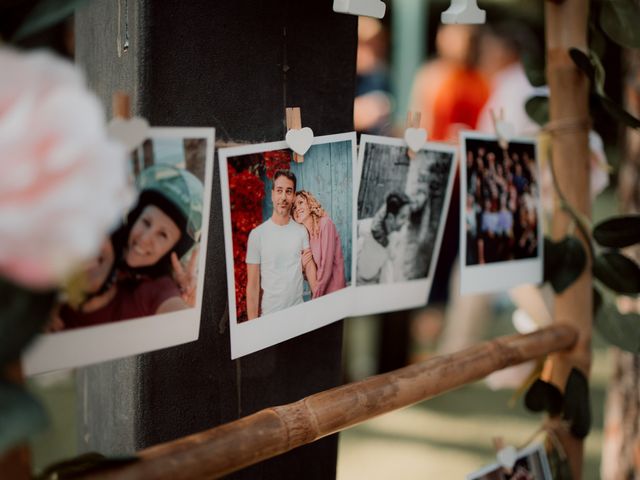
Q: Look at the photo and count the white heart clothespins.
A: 5